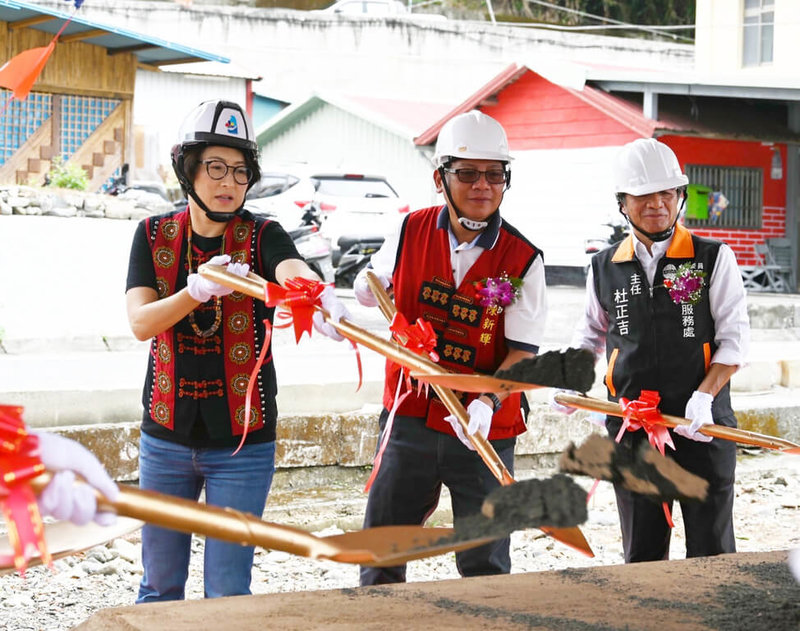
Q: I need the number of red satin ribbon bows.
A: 4